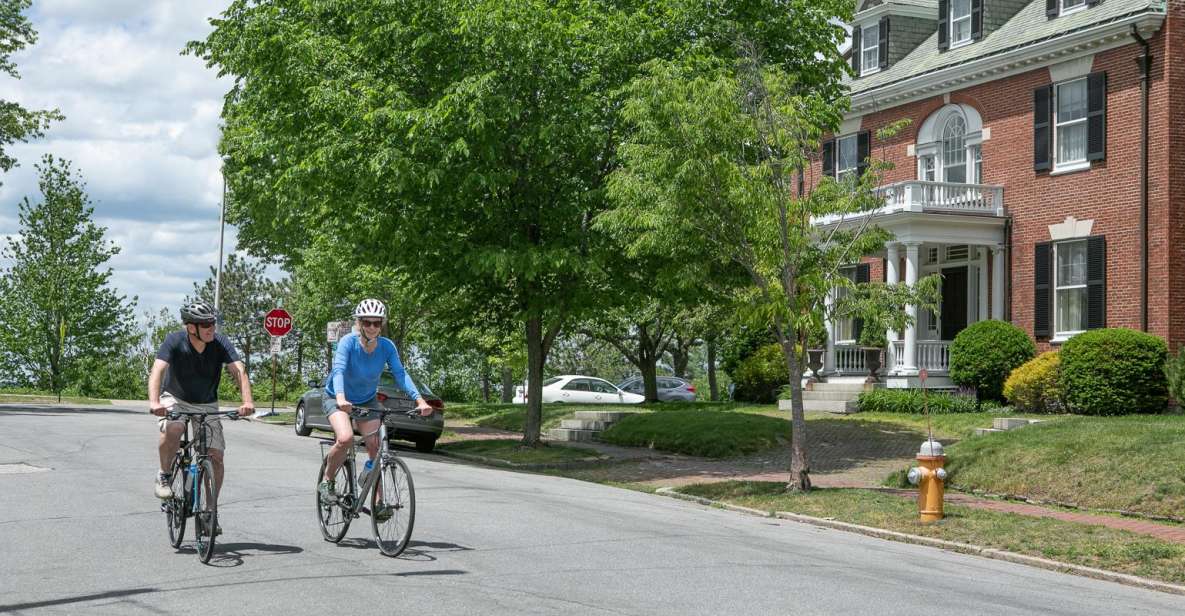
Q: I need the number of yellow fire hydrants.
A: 1